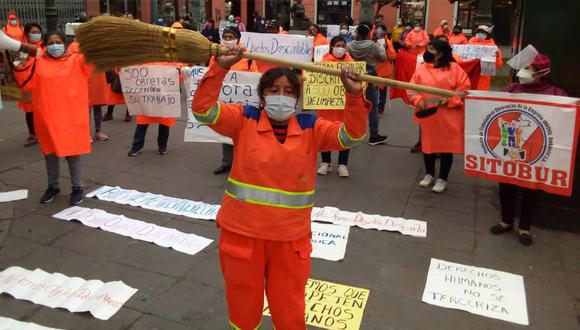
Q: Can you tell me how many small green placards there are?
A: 0